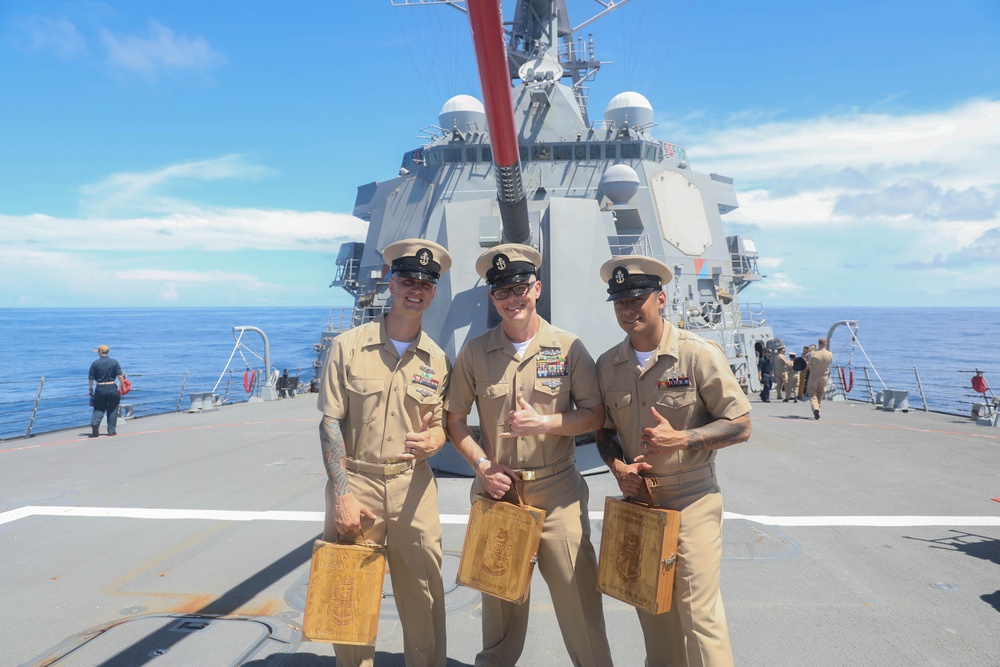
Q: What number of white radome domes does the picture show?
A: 3